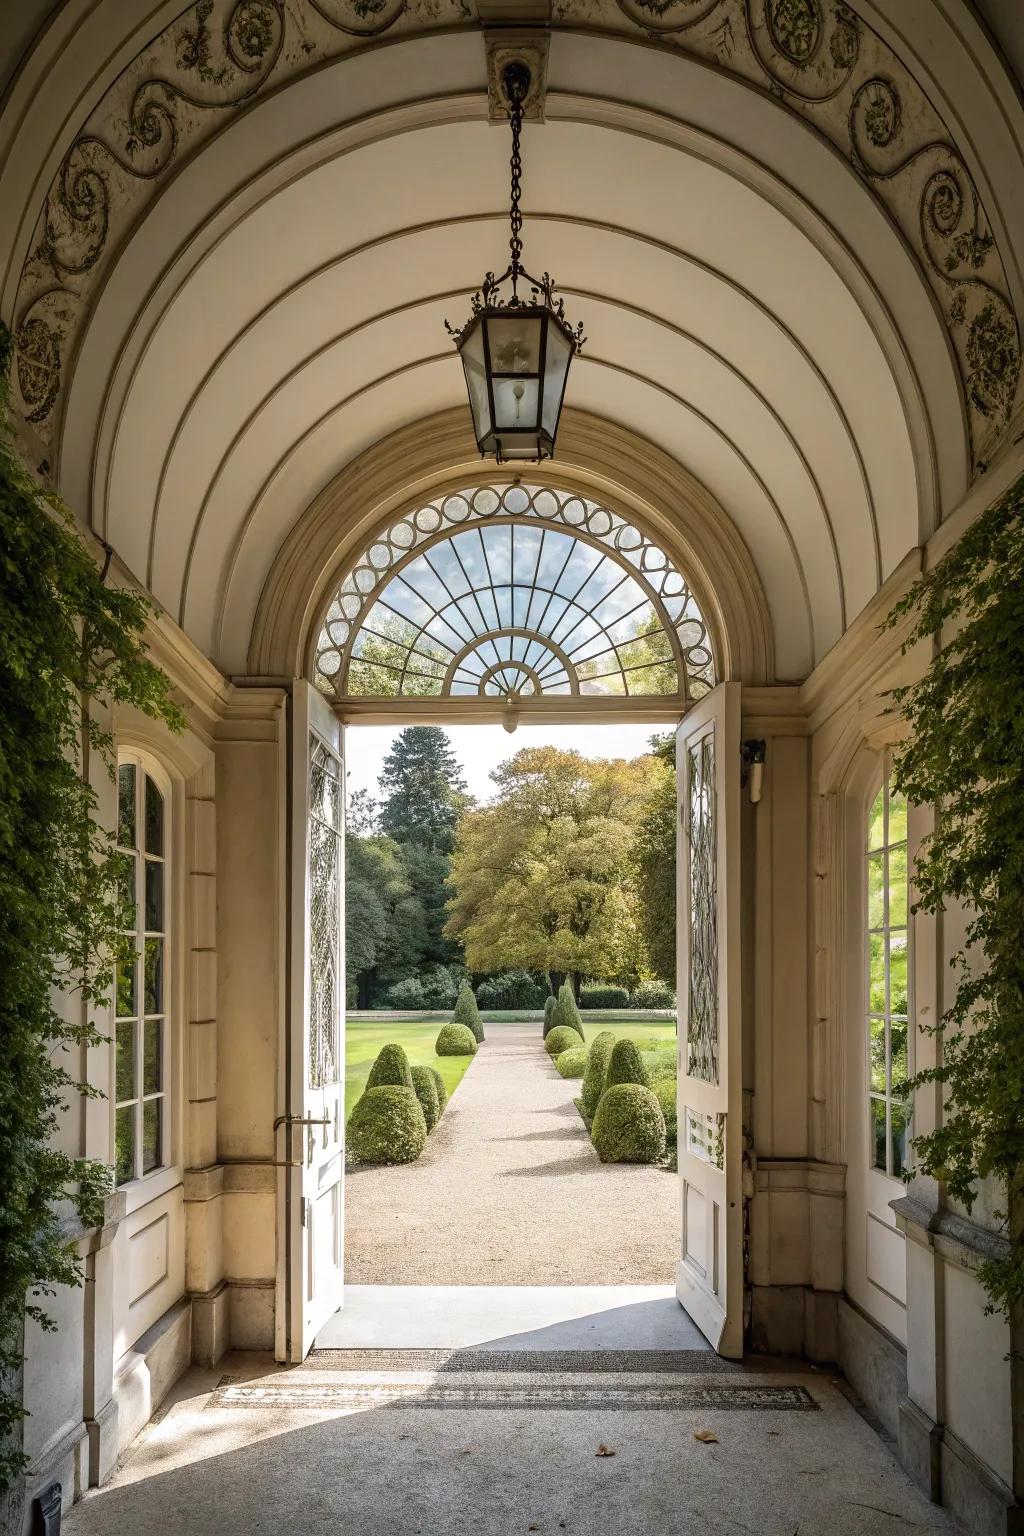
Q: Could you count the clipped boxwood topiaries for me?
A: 13